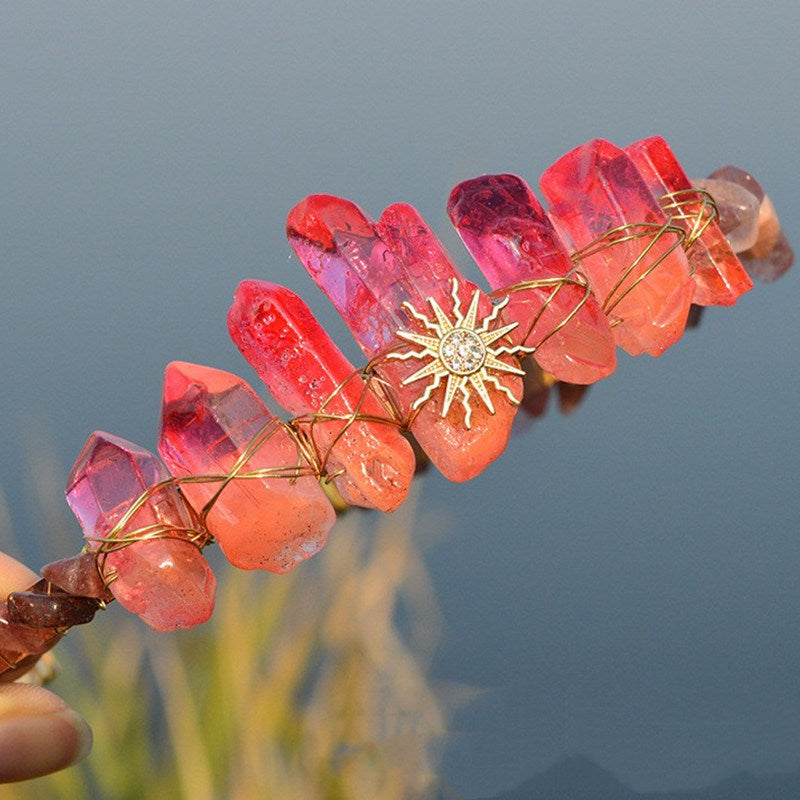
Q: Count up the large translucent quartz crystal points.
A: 7